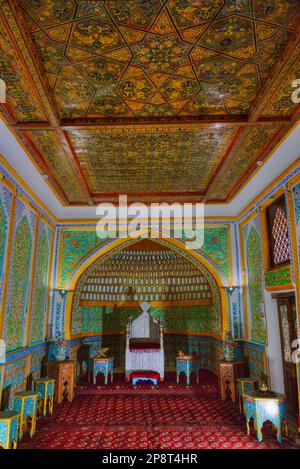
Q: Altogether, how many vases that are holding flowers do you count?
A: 2